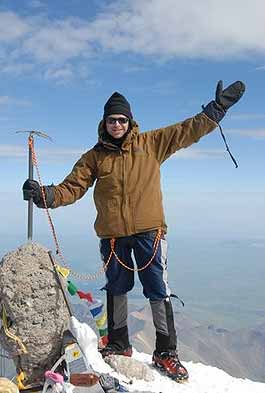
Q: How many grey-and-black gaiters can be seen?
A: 2